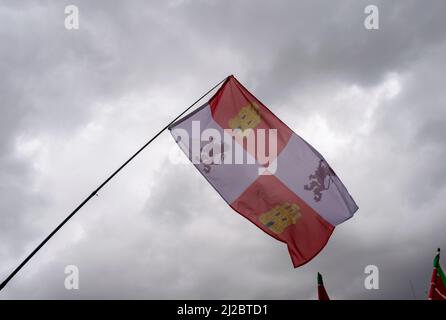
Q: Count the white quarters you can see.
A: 2